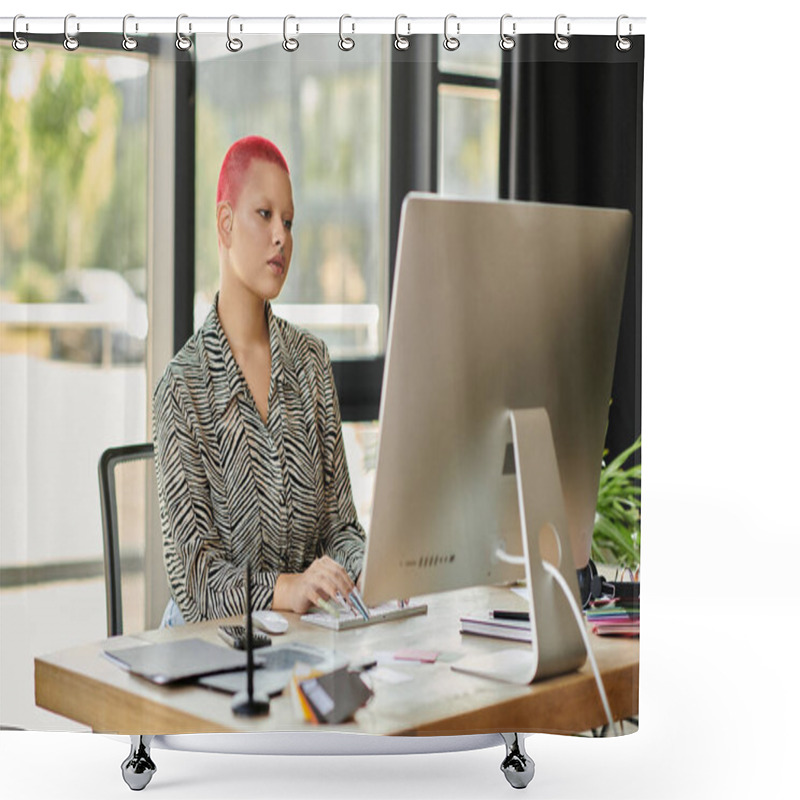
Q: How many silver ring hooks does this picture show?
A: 12